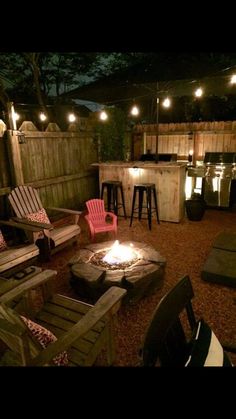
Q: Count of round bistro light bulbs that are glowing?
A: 8